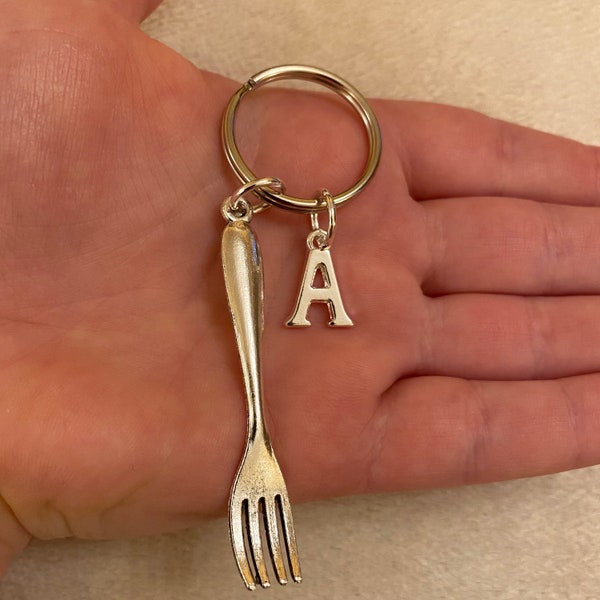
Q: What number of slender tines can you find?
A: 4